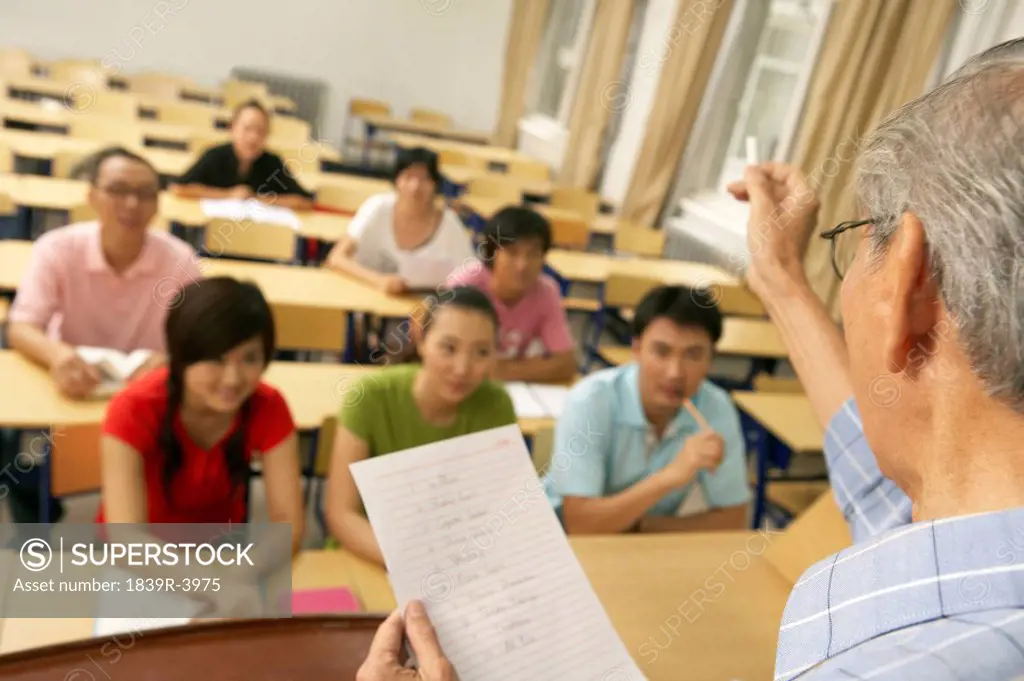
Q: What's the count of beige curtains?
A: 4